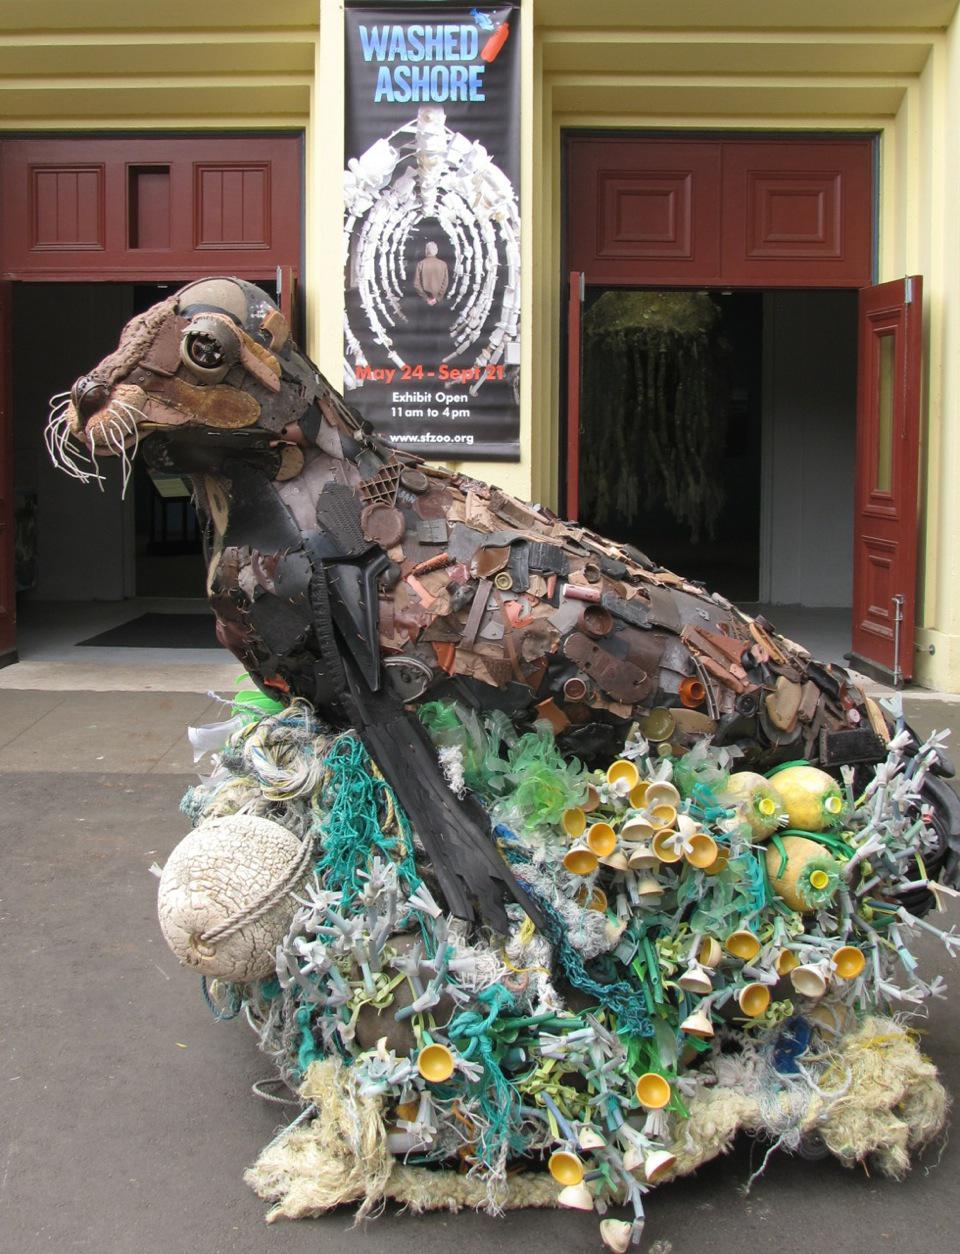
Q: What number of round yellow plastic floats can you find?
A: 3